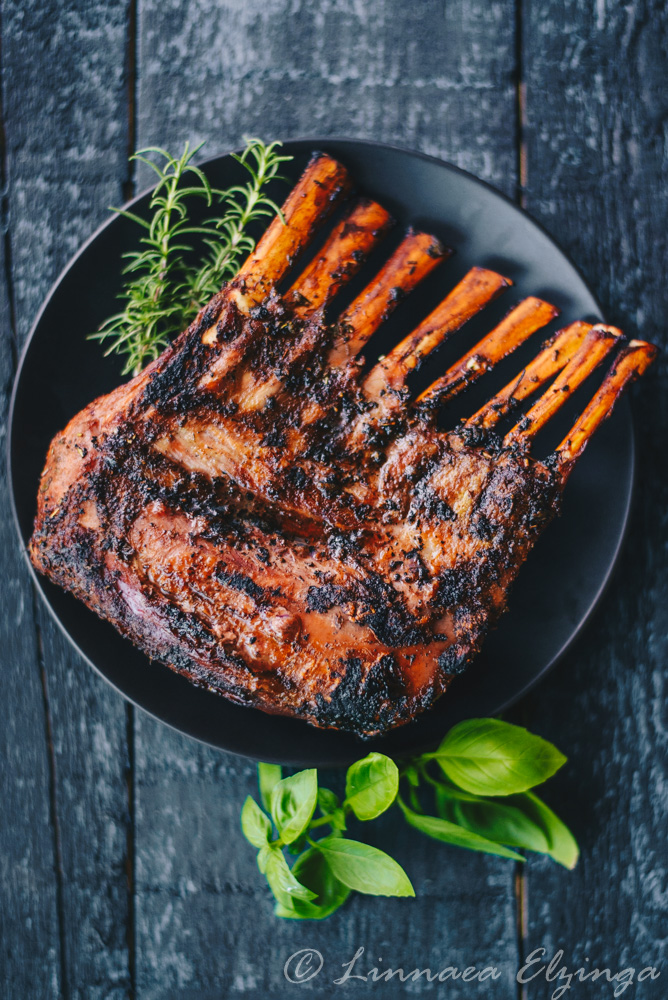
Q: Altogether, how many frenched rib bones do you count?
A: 8